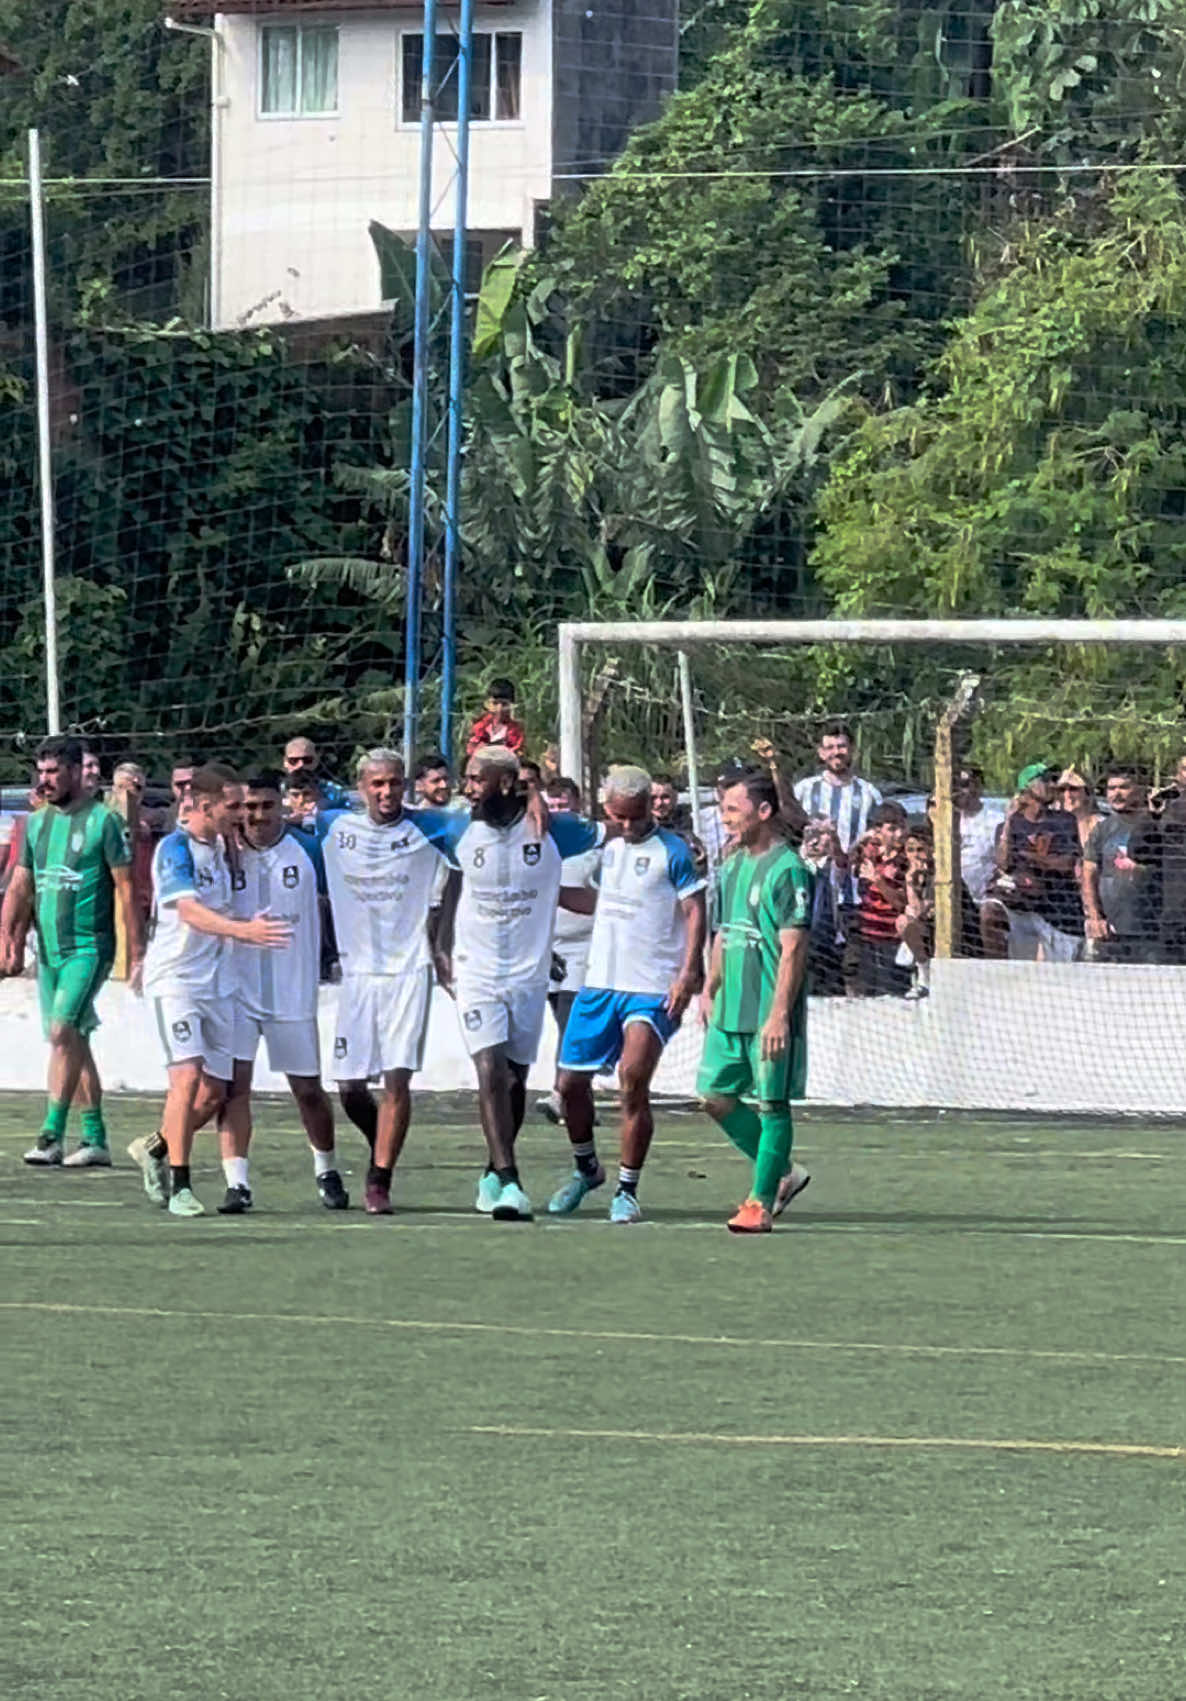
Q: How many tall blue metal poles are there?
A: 2